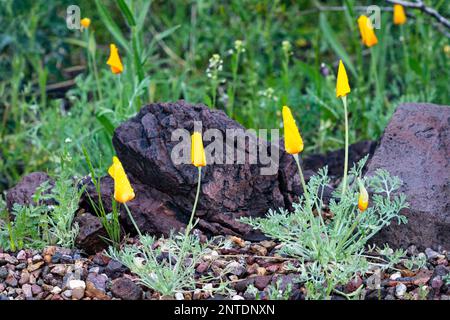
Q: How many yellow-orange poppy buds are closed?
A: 9